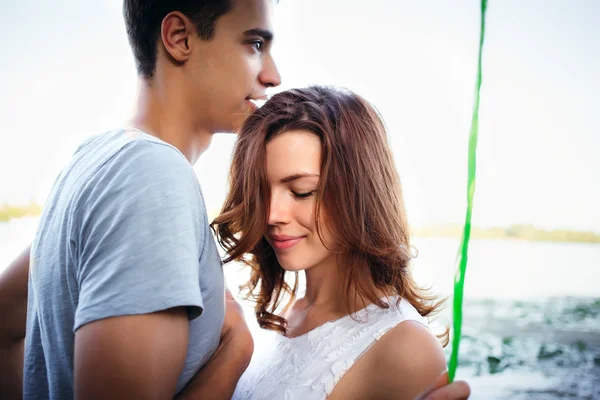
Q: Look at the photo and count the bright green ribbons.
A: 1